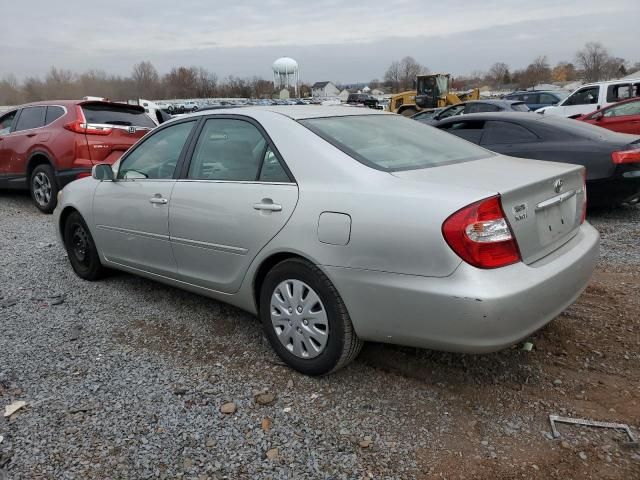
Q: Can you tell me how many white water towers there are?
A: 1